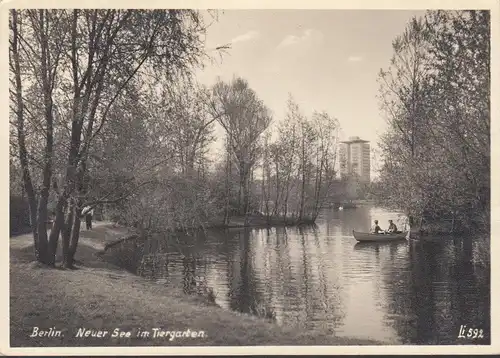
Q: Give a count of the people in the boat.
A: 2